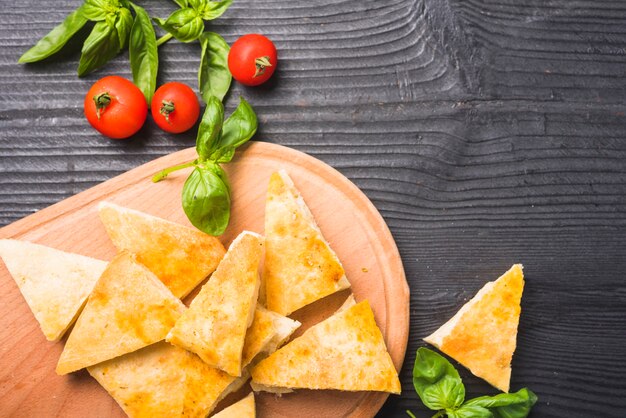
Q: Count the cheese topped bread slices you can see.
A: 10